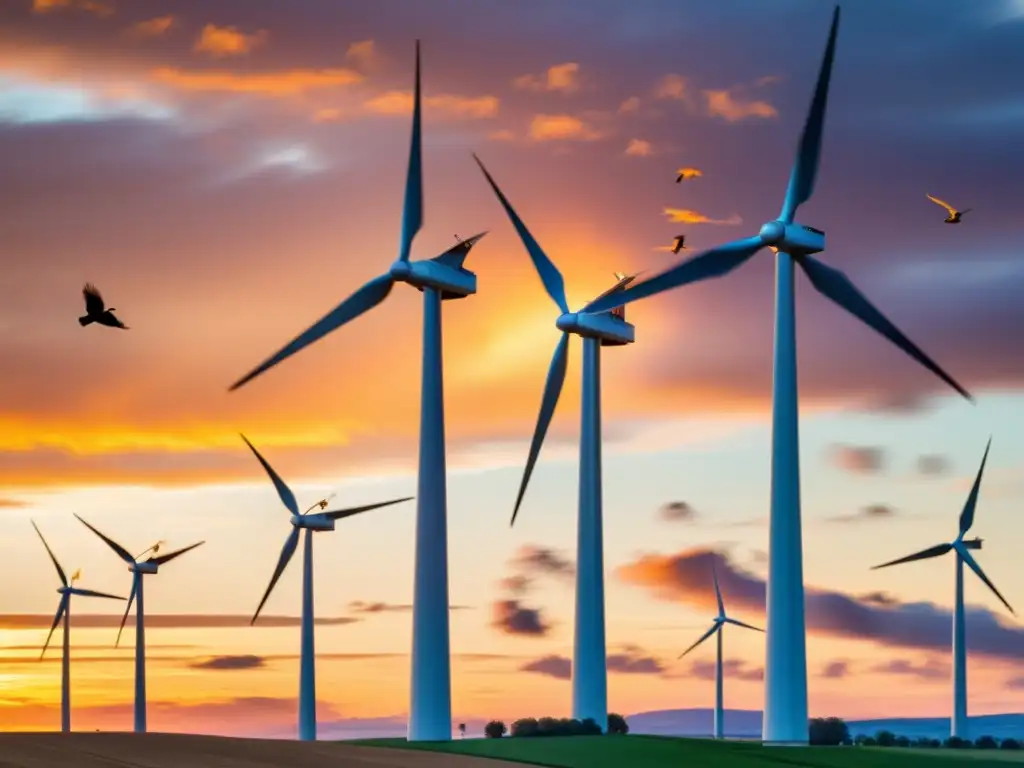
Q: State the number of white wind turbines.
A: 8